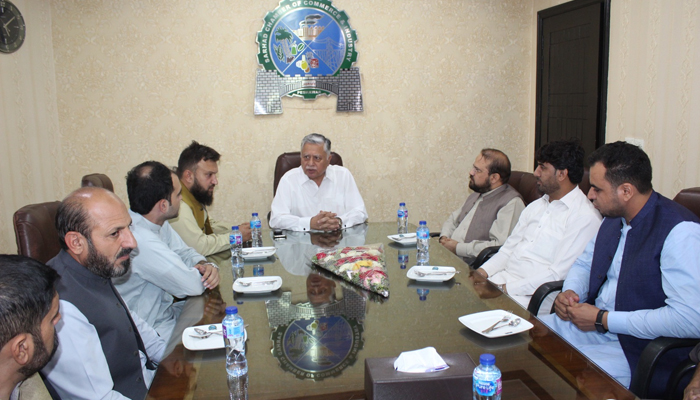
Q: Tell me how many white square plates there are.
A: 6